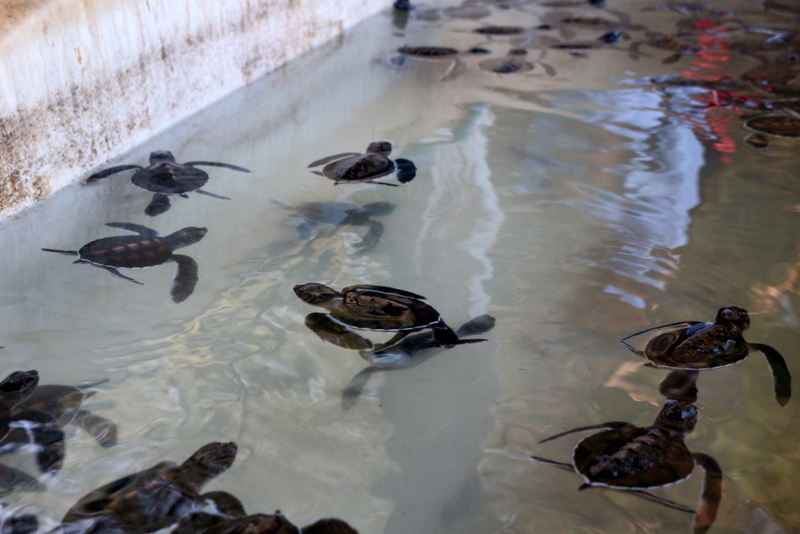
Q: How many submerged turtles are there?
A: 2